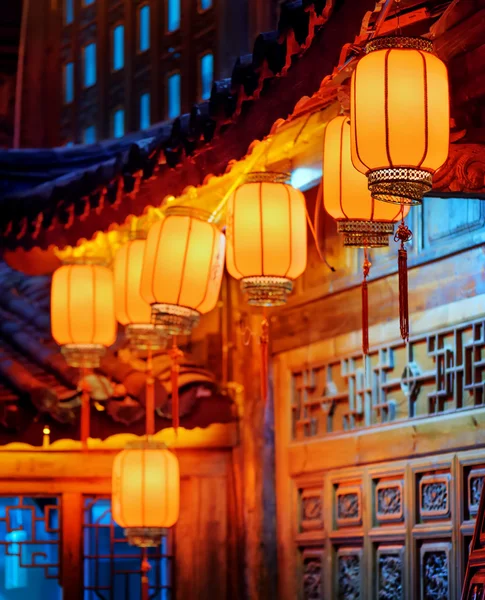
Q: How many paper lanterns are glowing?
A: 7